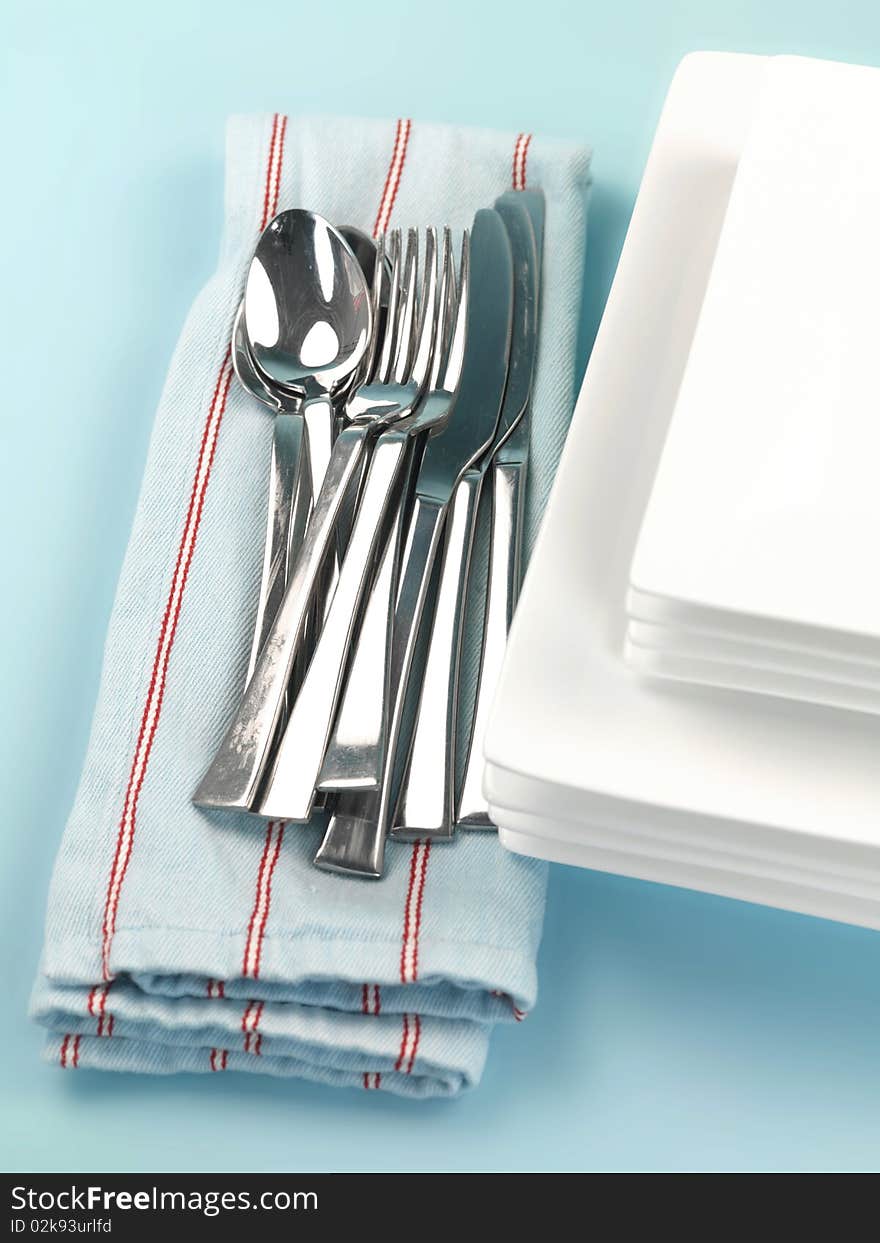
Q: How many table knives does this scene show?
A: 3